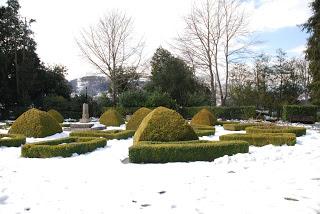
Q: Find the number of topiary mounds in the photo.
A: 6